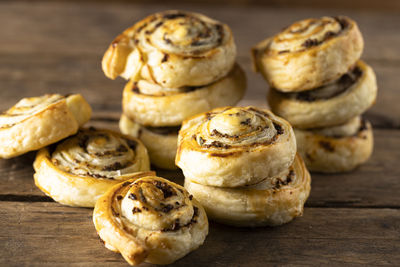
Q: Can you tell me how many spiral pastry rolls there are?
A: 11